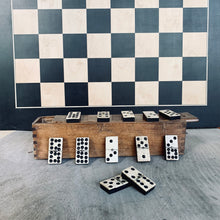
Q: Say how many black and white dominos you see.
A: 12